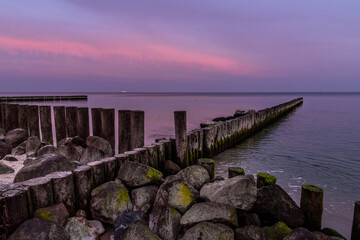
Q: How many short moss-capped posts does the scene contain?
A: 4